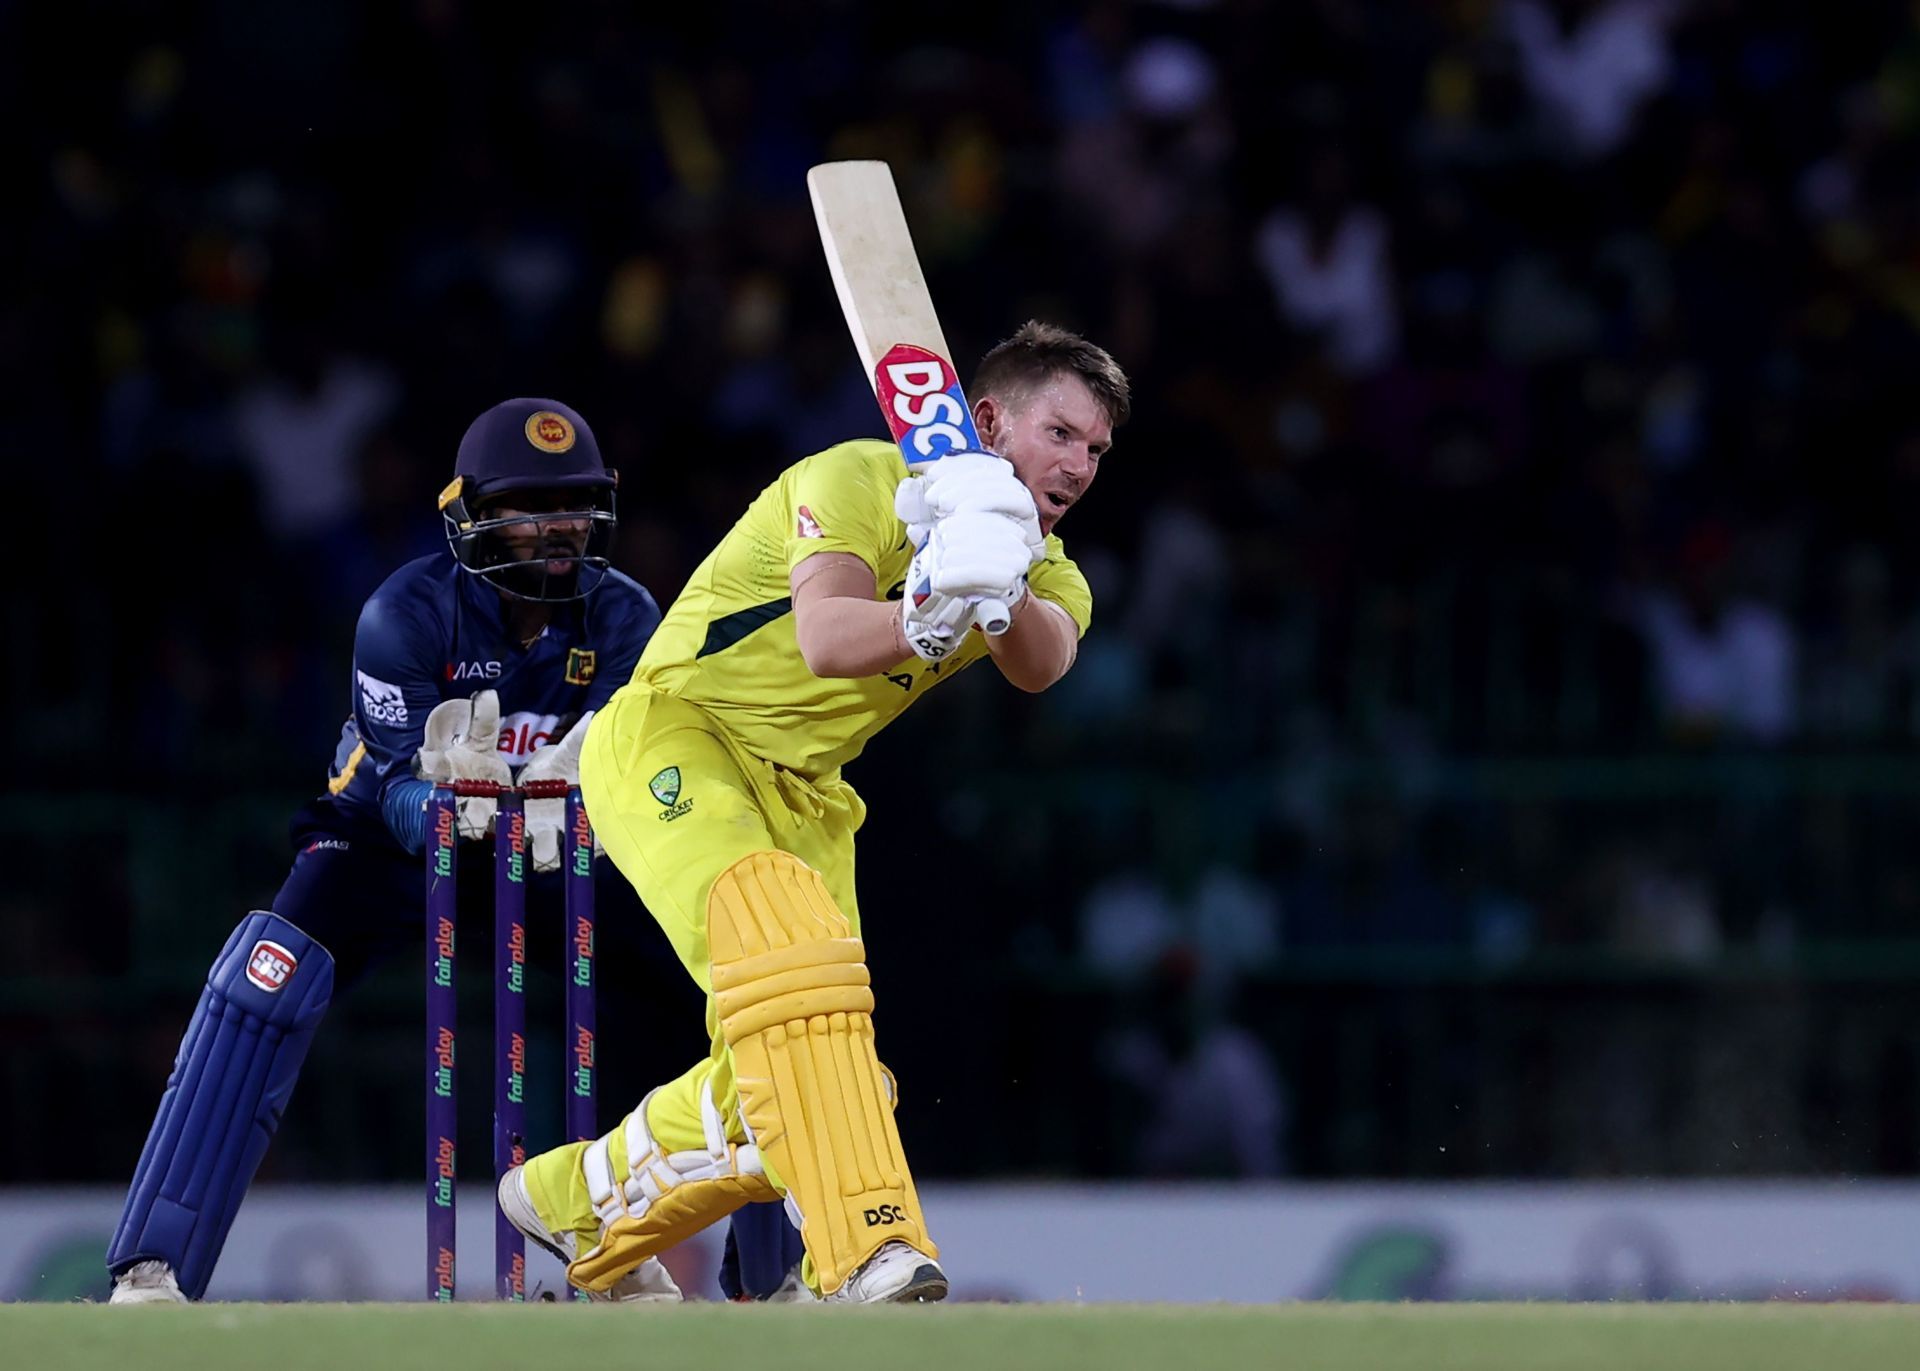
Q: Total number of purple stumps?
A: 3